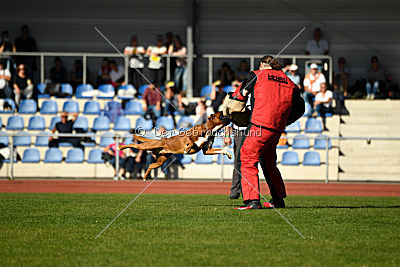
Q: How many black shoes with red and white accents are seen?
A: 2